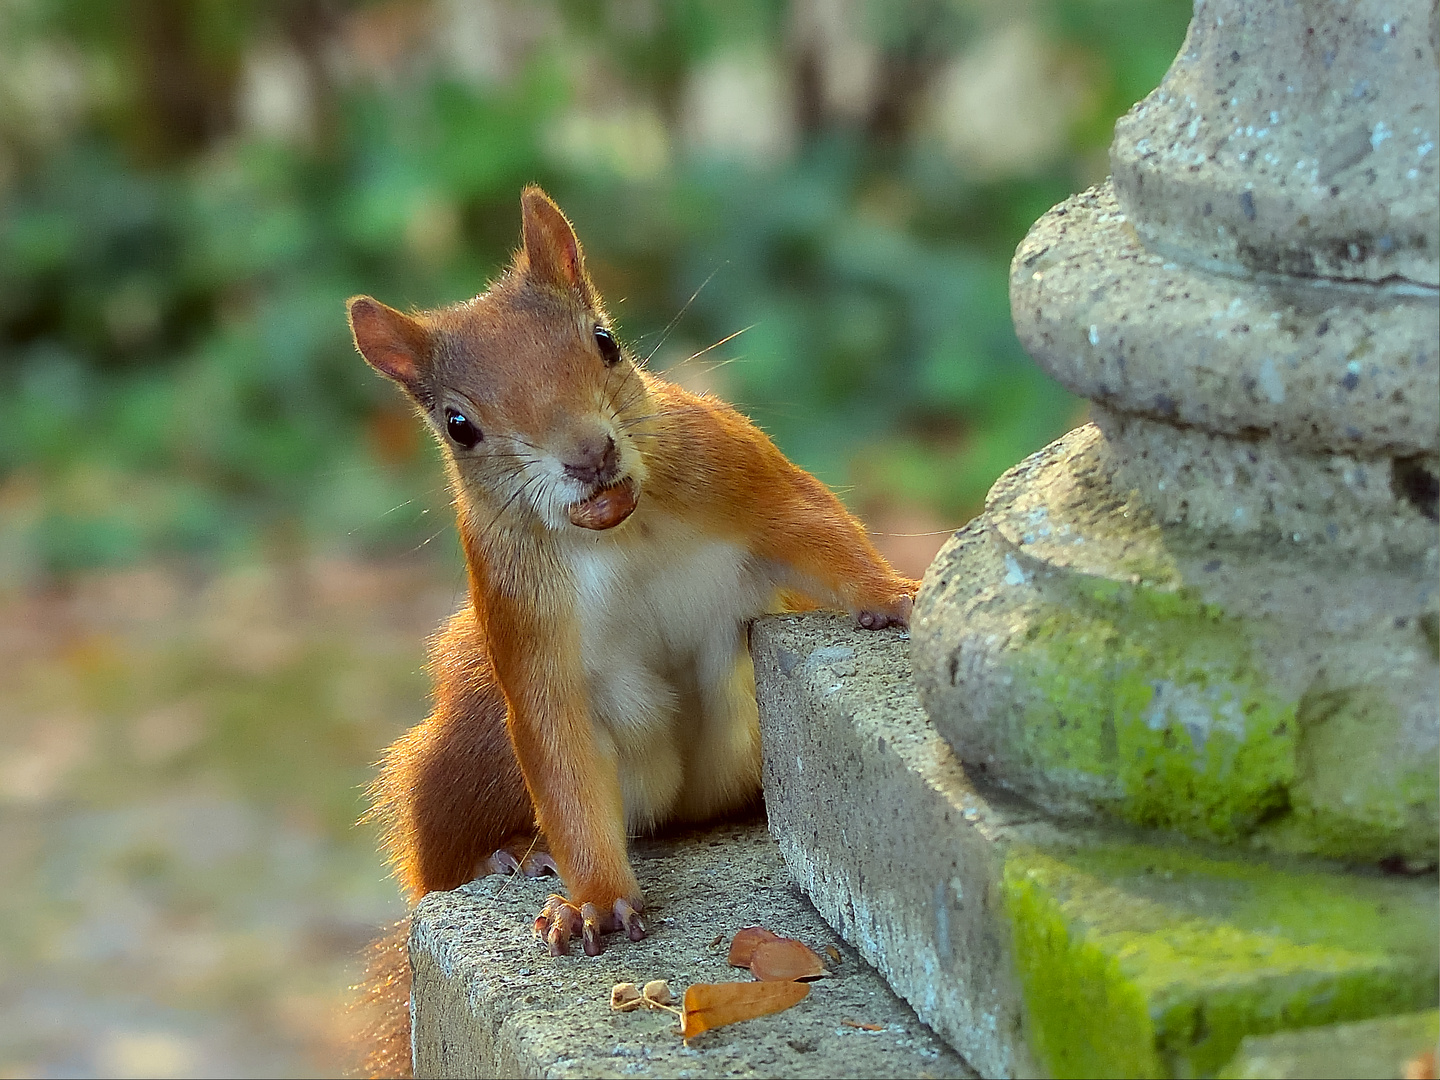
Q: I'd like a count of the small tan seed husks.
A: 2